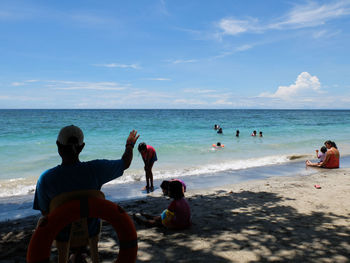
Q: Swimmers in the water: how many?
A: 6